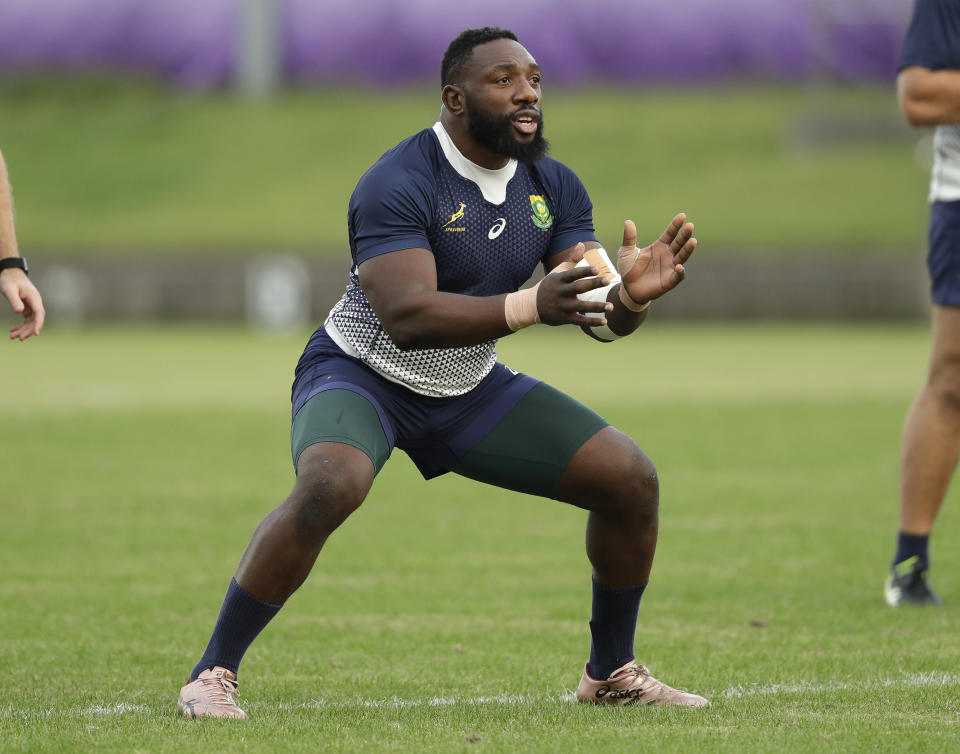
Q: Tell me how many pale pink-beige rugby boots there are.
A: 2